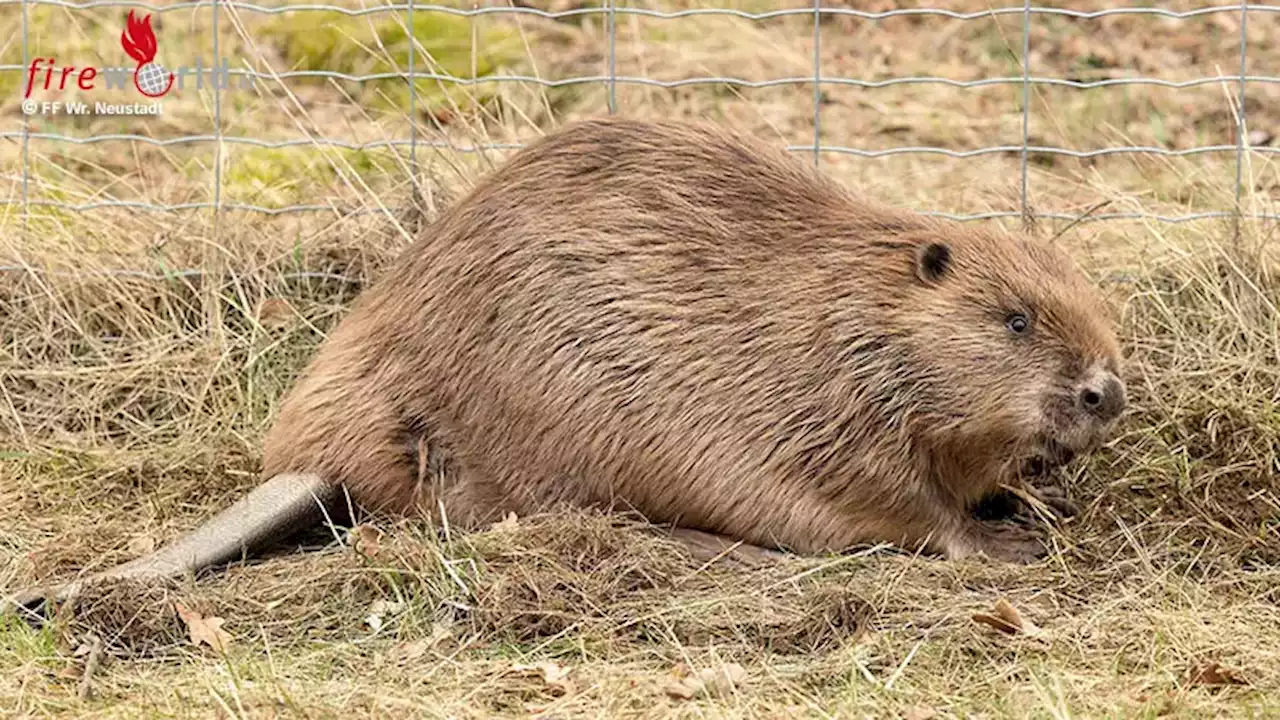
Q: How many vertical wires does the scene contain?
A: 7